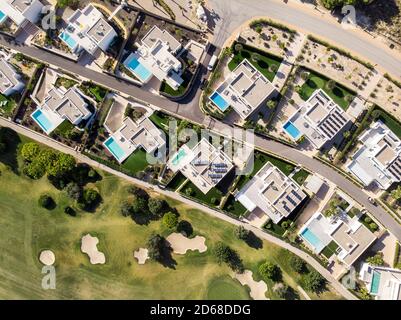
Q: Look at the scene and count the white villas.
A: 13